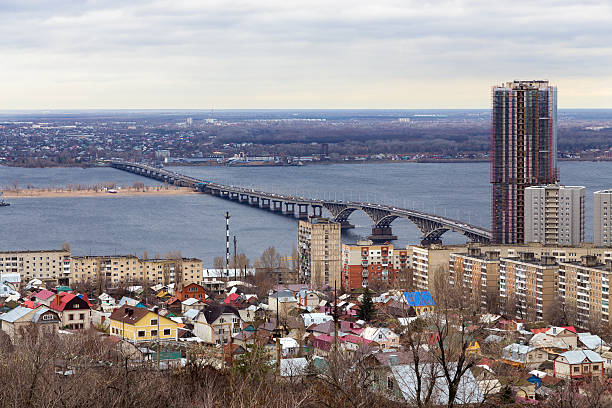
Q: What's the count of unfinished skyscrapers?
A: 1